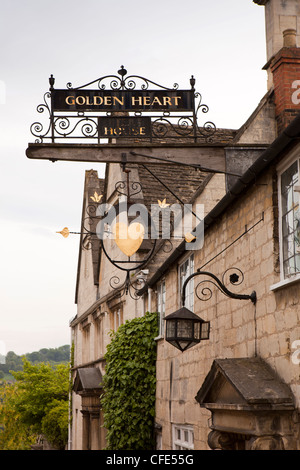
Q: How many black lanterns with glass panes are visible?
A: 1